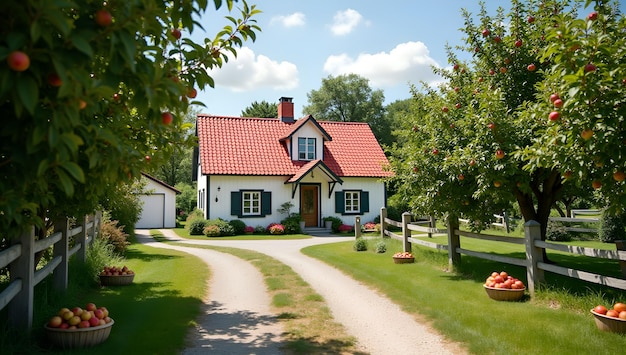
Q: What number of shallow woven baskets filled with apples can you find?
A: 5